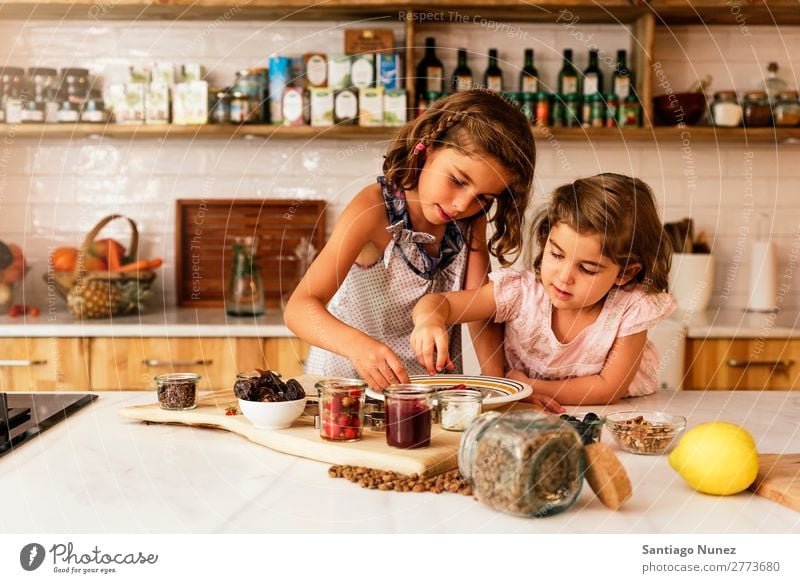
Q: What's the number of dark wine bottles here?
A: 7